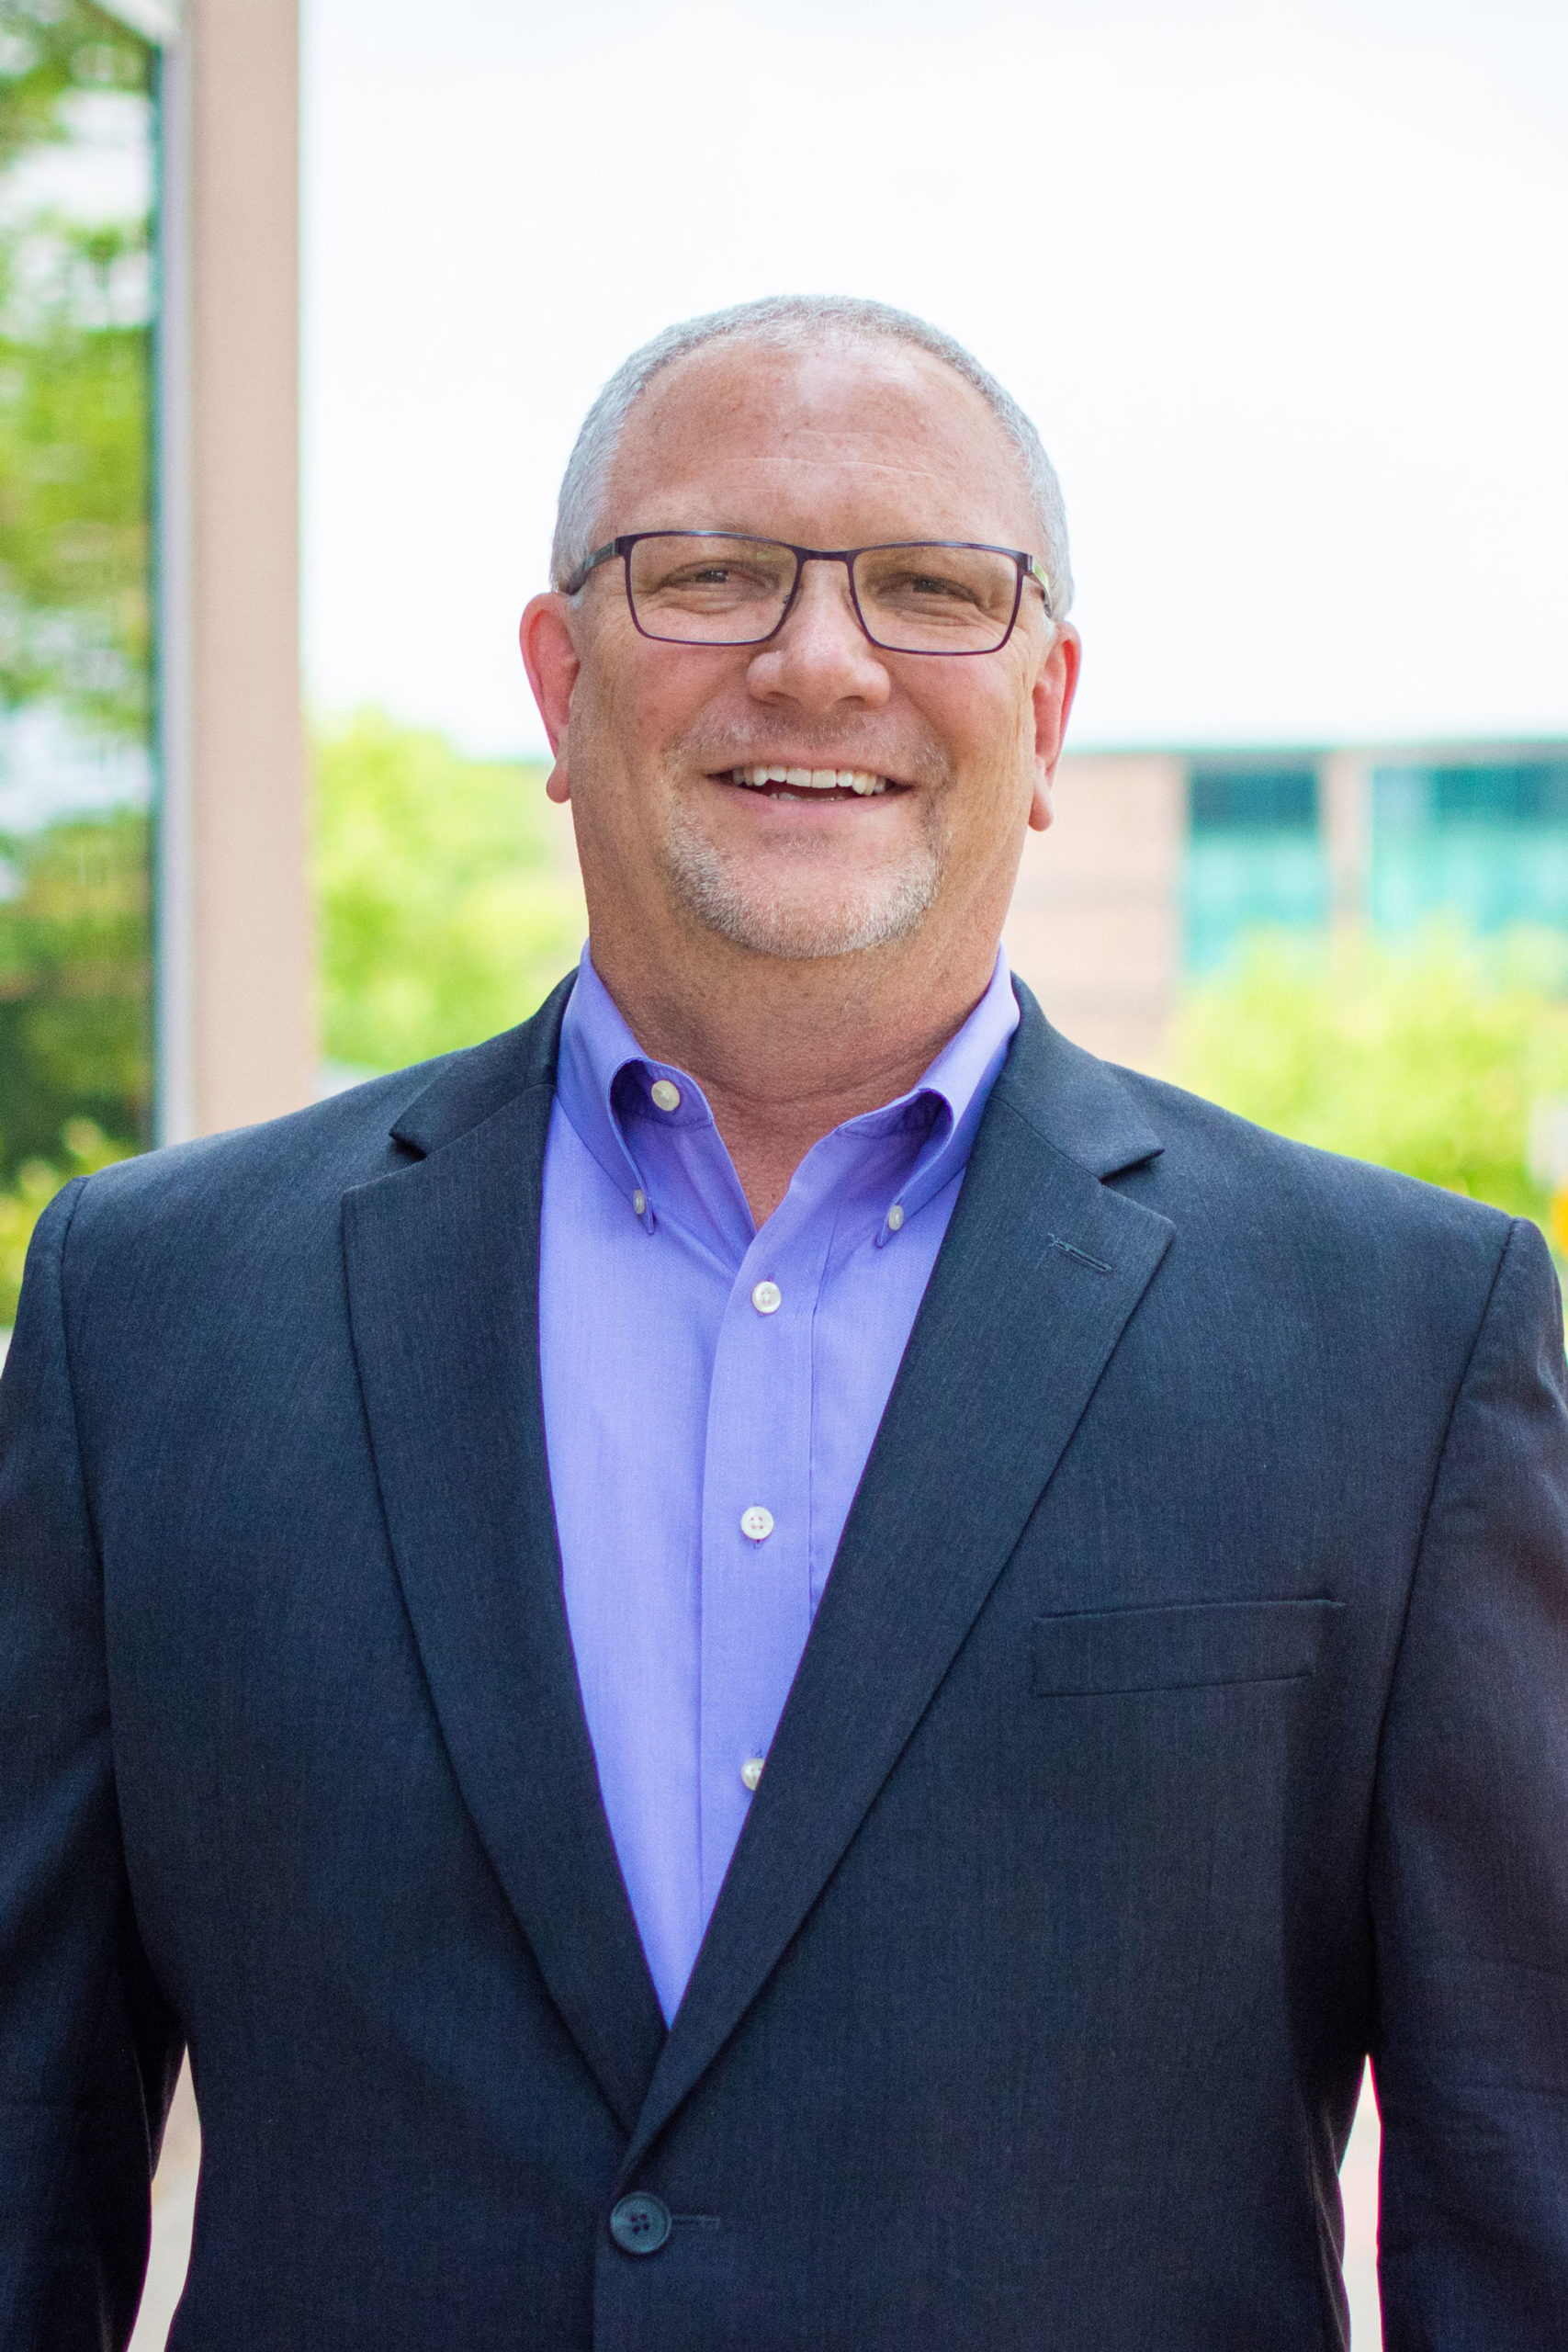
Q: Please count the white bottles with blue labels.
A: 0